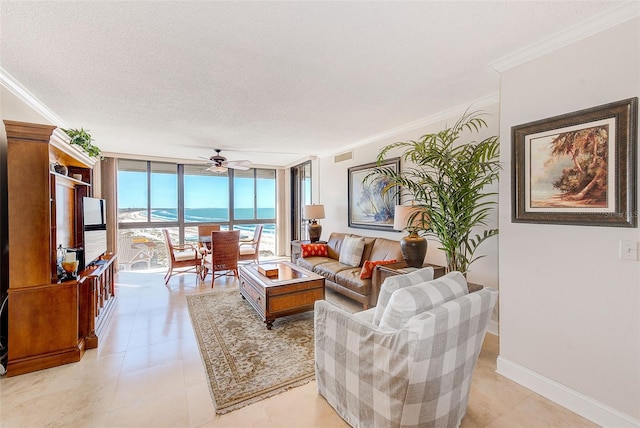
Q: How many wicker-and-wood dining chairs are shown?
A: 4